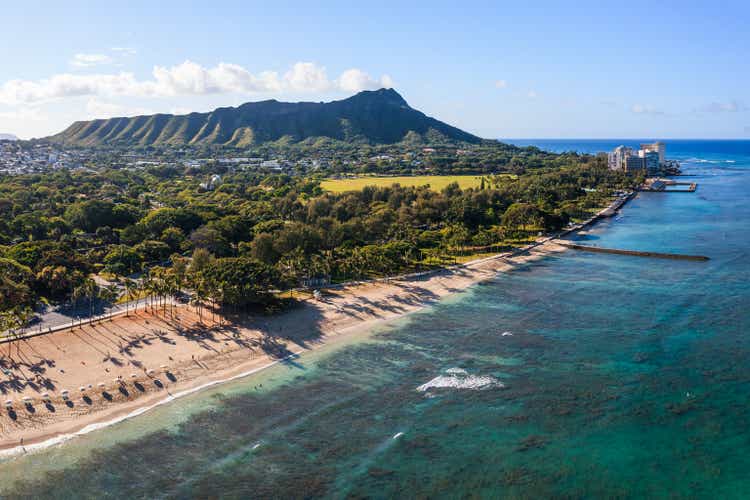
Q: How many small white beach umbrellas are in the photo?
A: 10